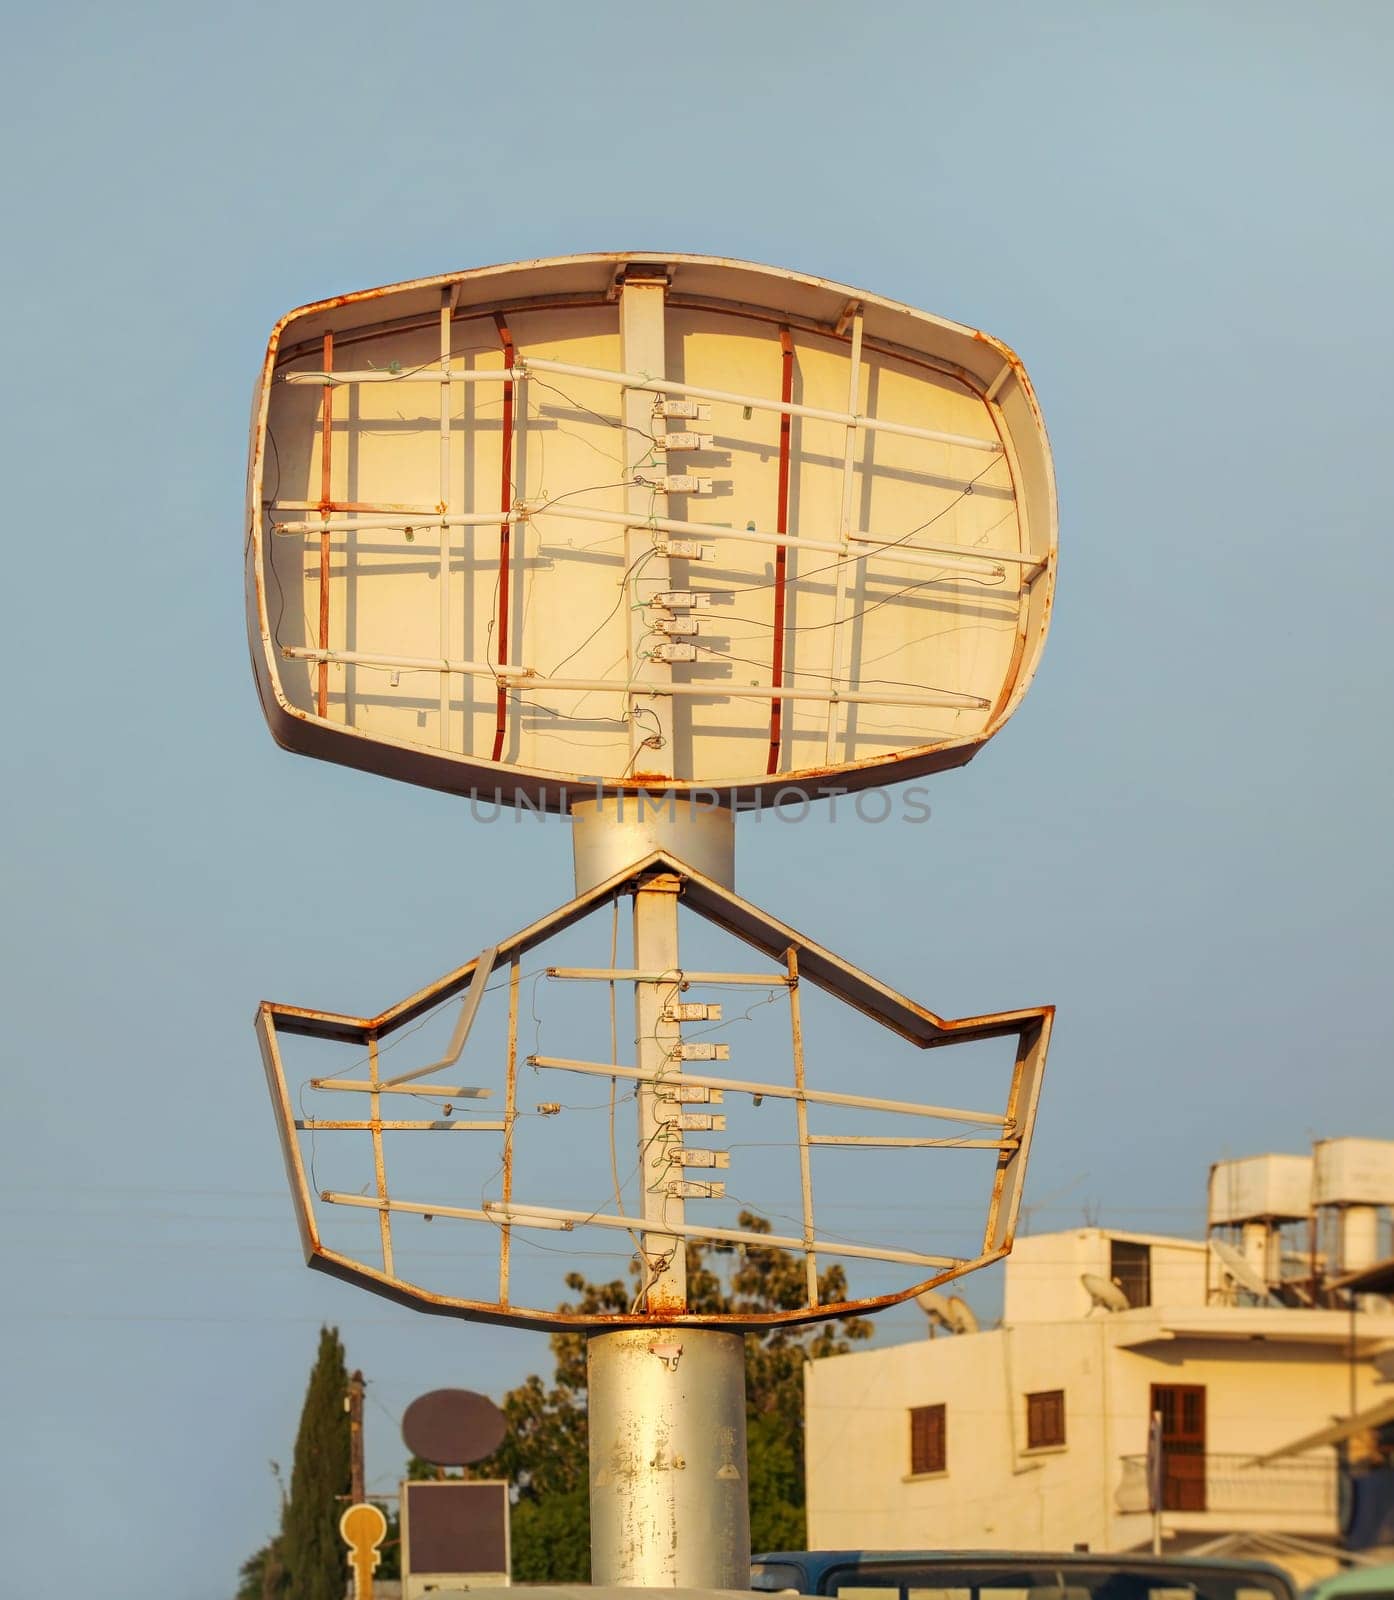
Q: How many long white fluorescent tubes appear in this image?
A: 11